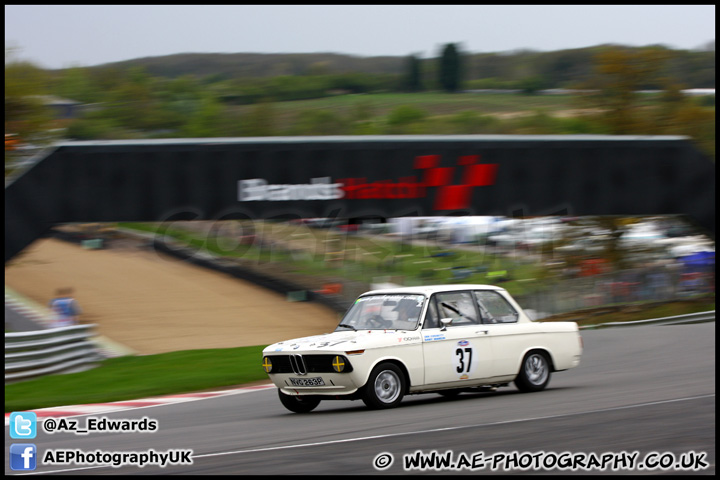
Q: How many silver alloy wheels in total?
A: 2